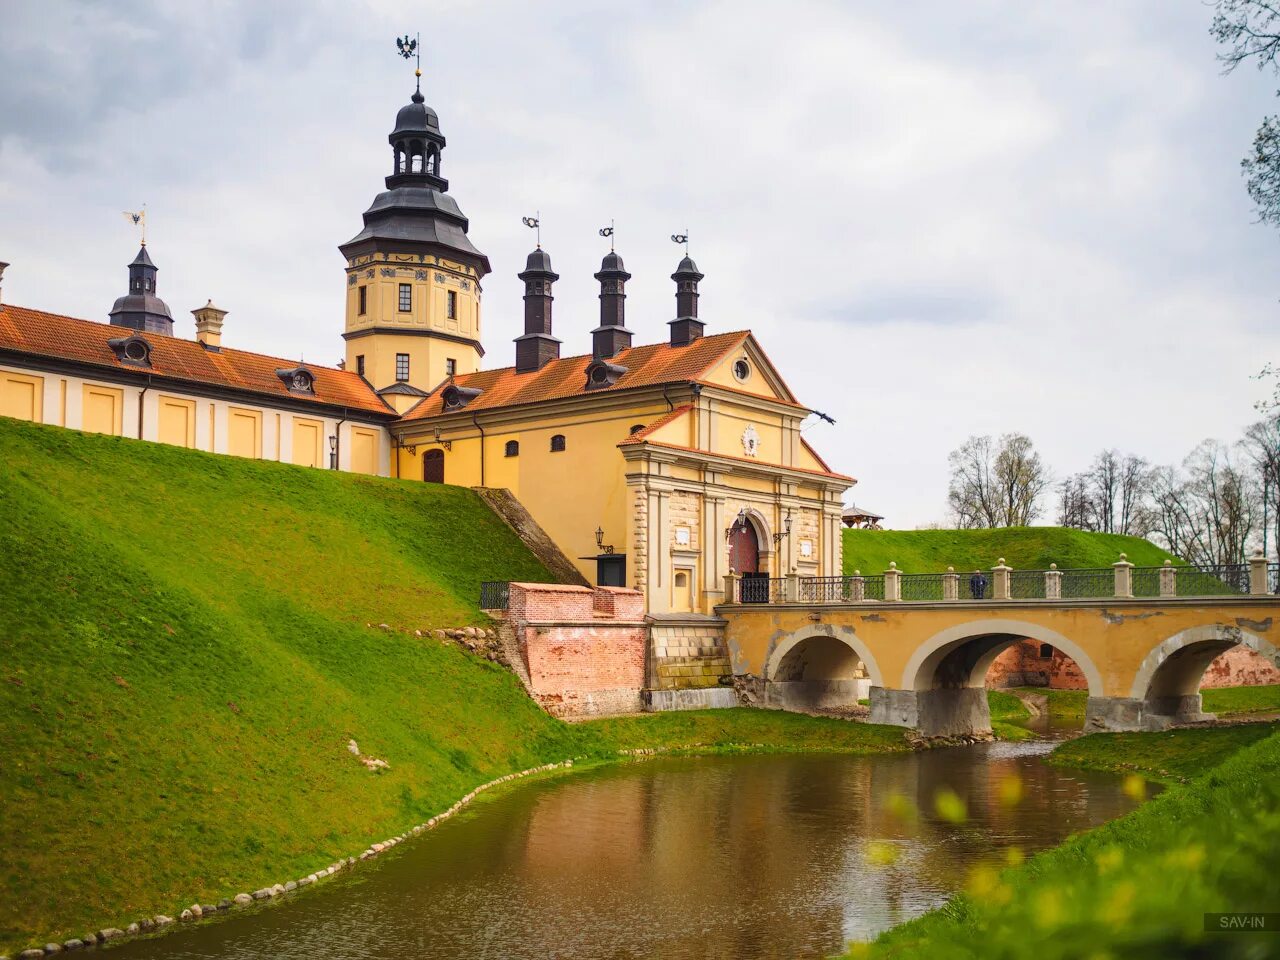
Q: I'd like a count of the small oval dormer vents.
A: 4